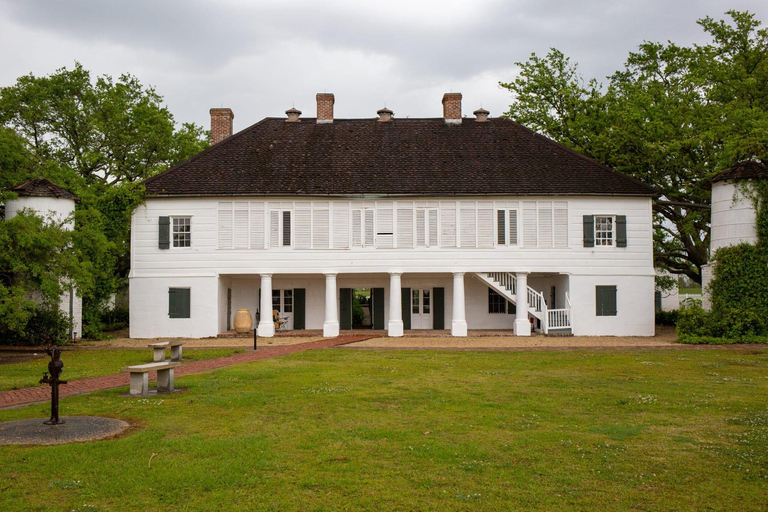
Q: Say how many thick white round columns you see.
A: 5